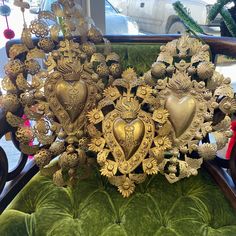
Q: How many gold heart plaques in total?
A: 3